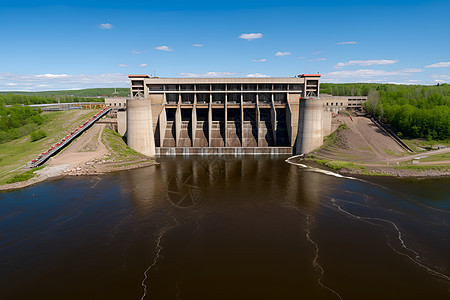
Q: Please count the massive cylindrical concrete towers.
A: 2